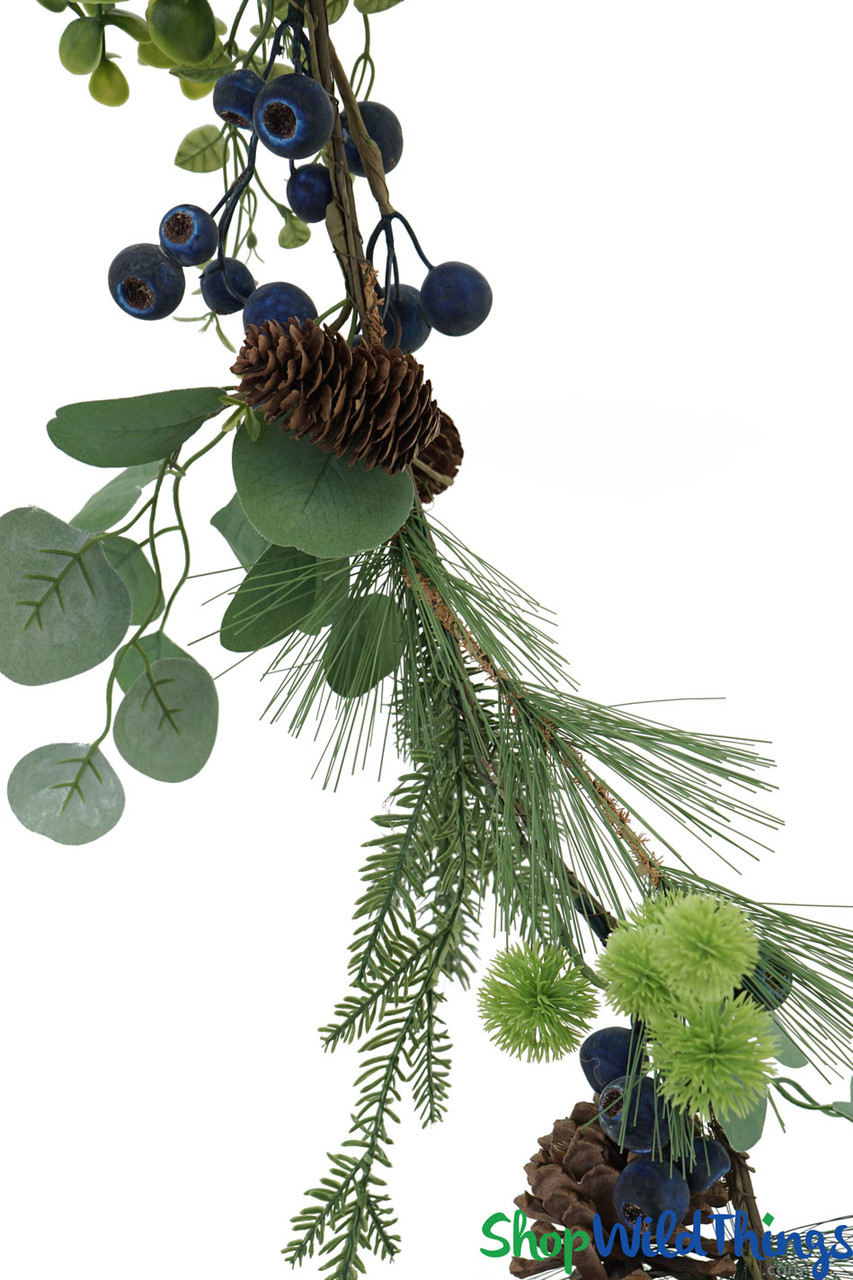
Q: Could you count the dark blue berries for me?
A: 15